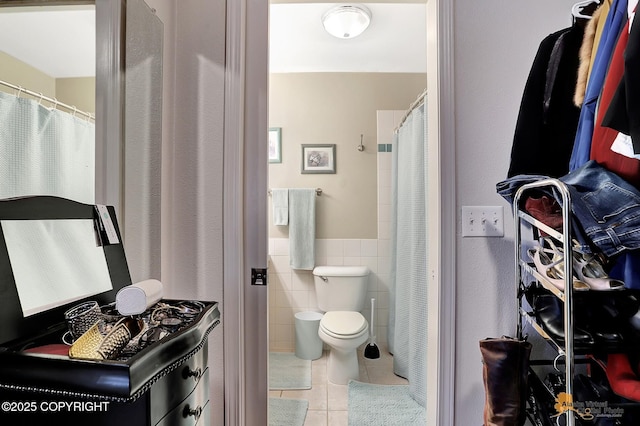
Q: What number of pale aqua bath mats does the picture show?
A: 3